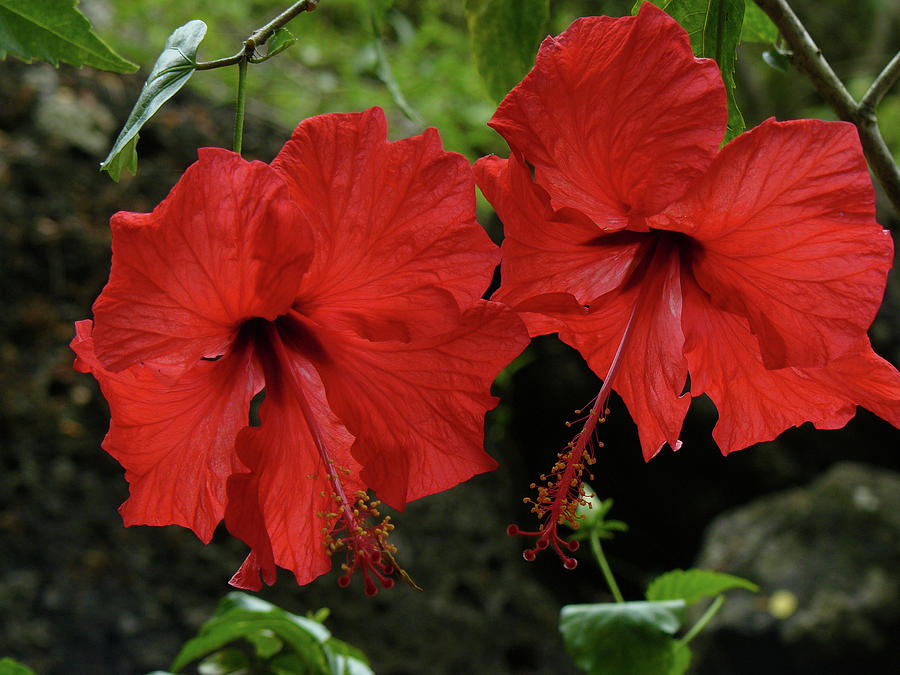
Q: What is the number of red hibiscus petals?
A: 10